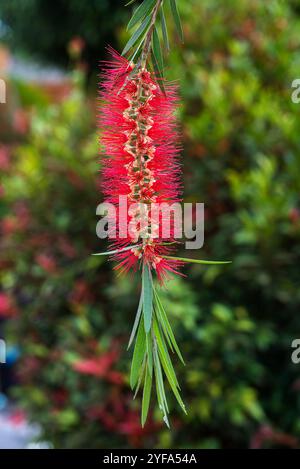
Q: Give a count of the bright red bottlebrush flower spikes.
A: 1